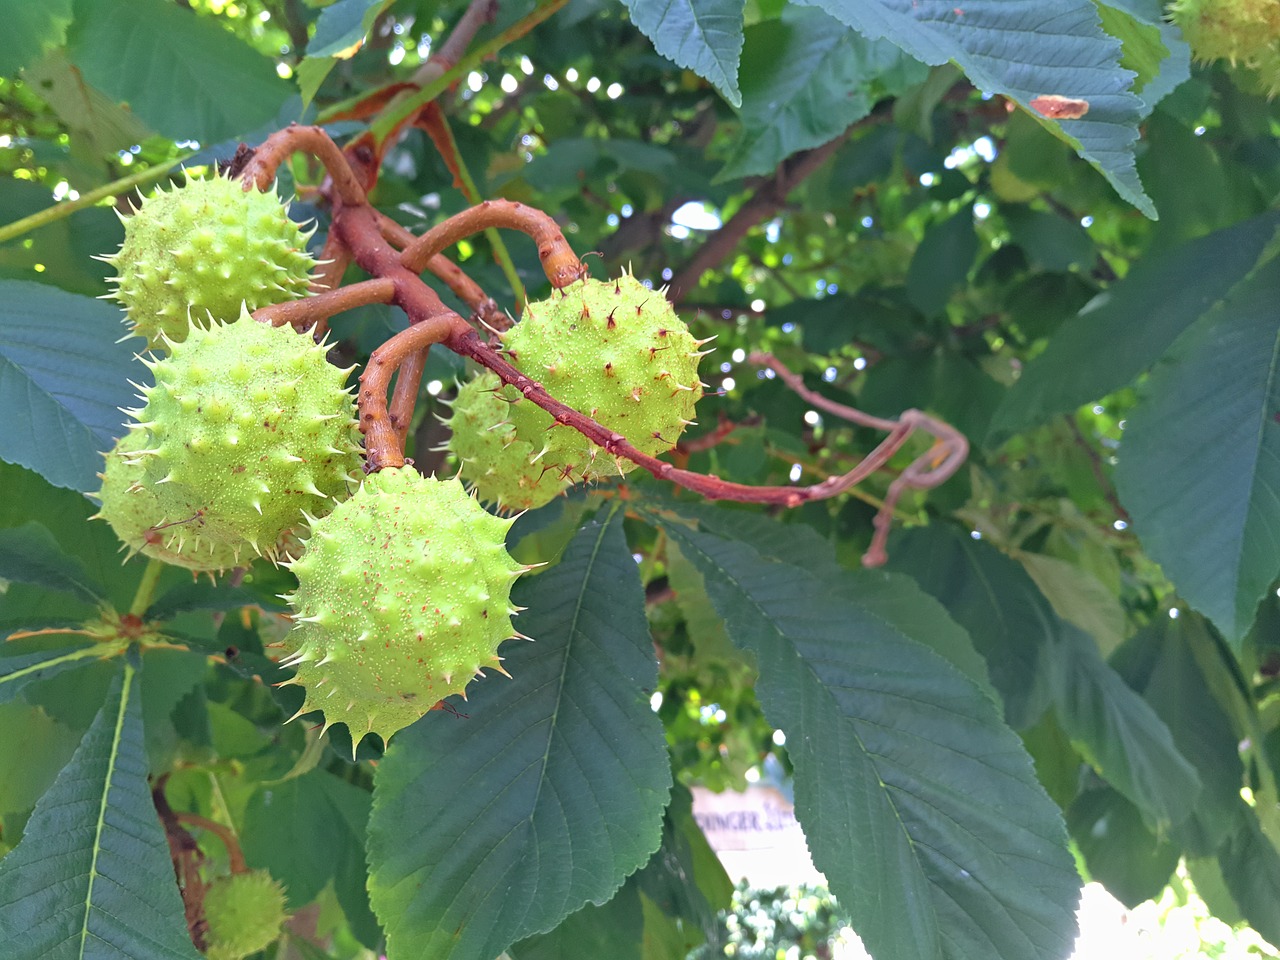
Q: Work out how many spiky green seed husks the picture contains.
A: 8